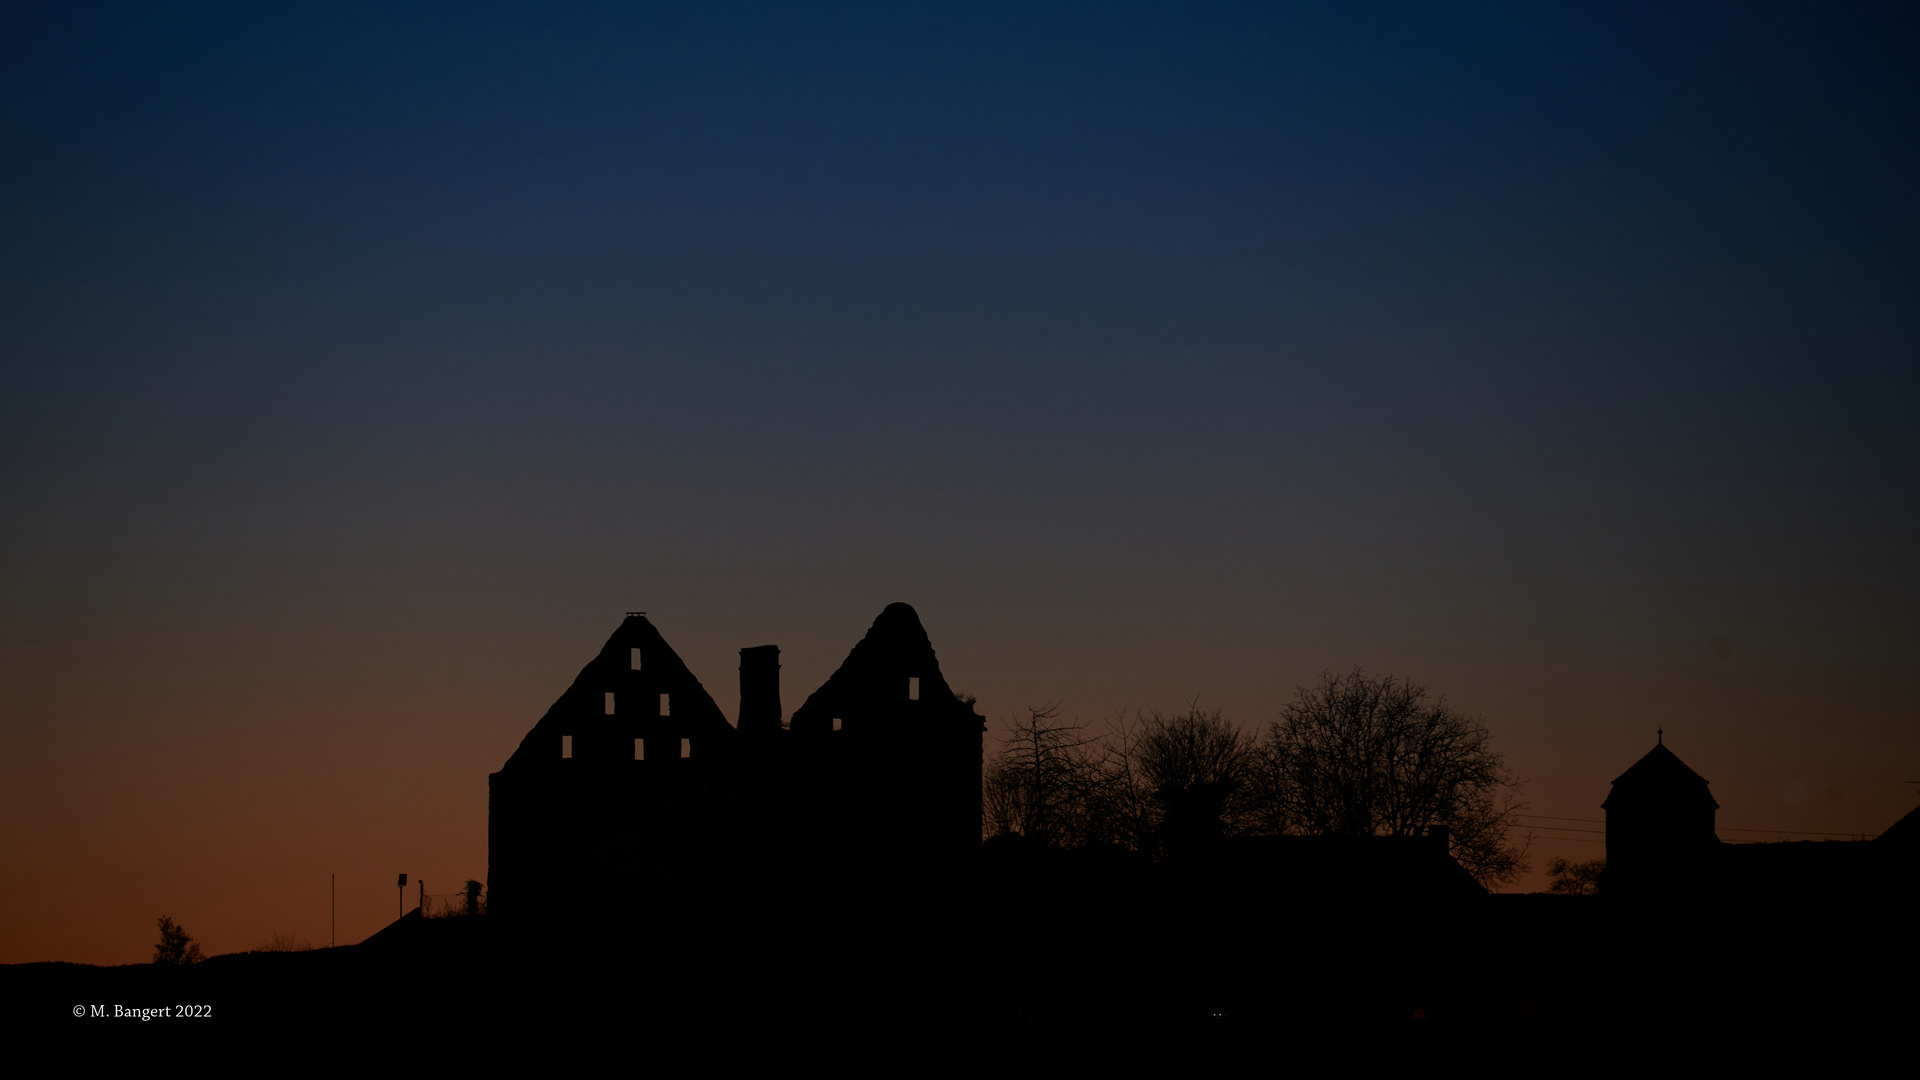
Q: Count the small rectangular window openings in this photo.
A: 8